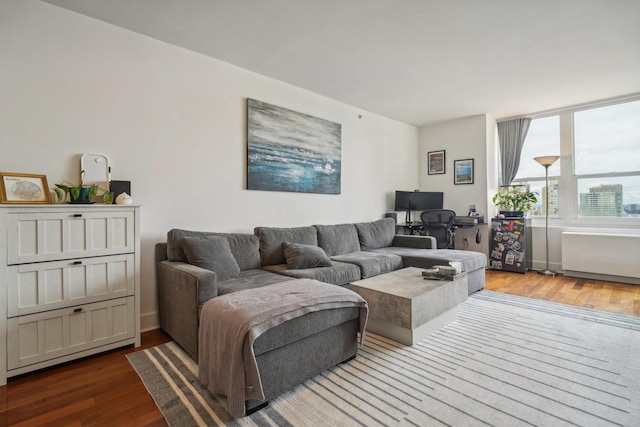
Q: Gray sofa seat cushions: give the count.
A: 4